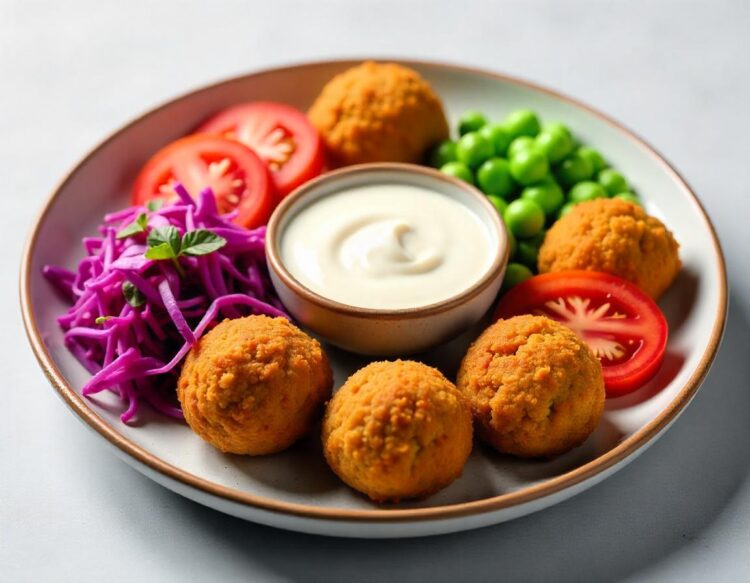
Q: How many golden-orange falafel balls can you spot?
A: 5